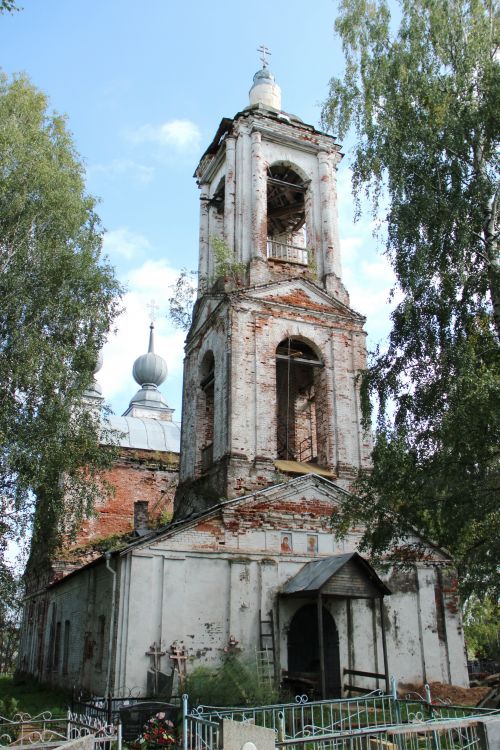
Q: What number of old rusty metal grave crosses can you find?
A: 3